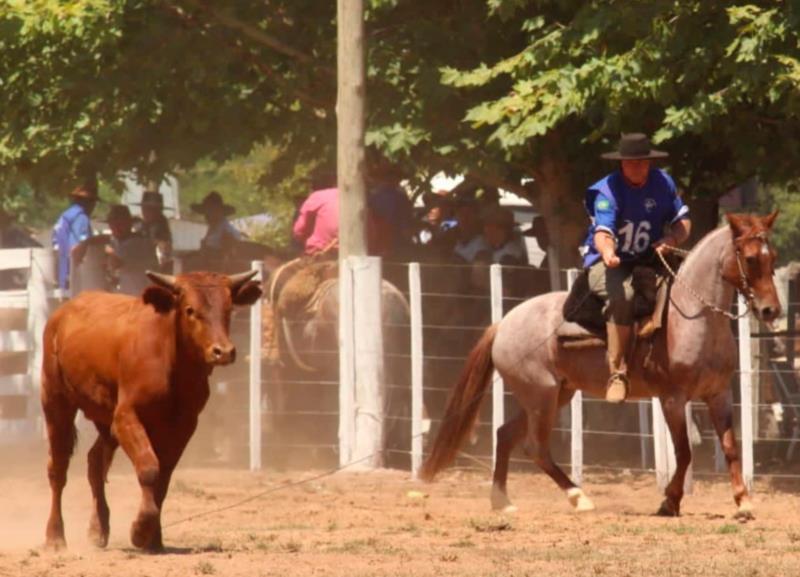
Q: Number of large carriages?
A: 0